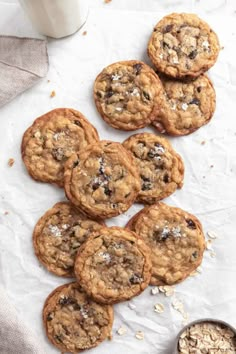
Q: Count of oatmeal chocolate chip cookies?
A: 10